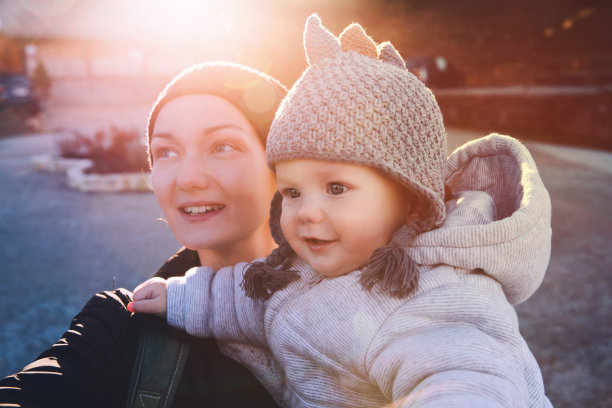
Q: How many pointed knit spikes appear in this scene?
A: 3